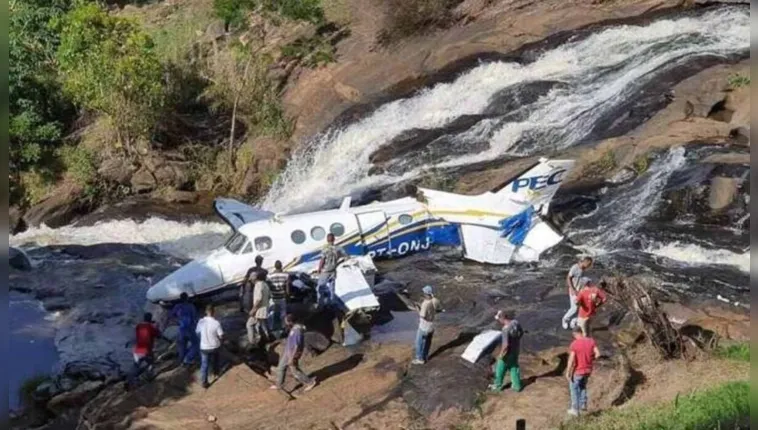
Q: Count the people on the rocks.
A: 13